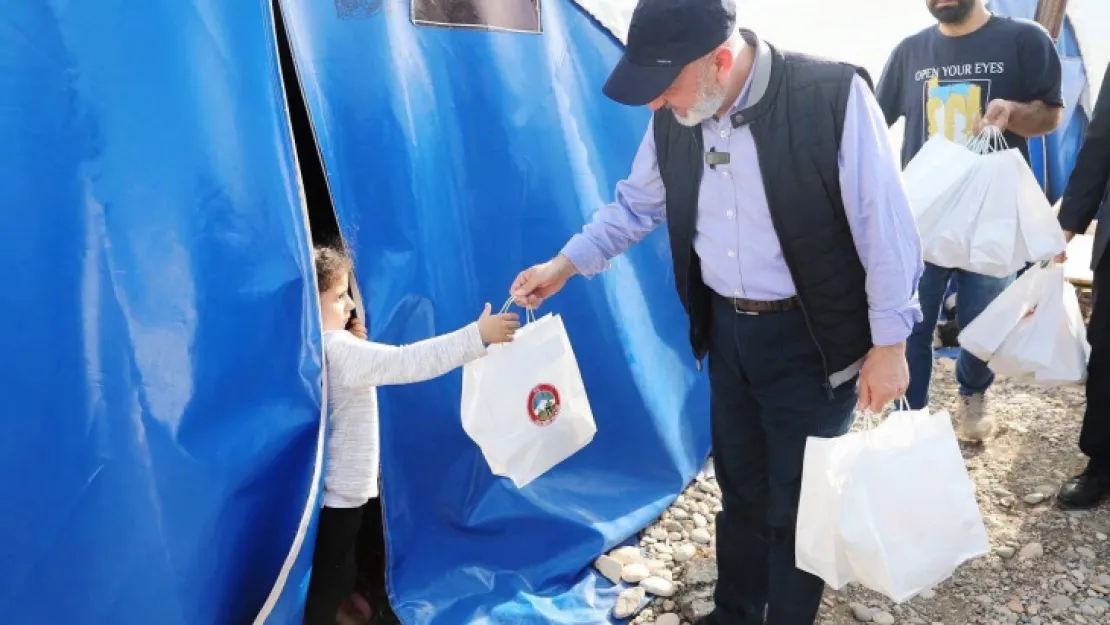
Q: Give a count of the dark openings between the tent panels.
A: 1